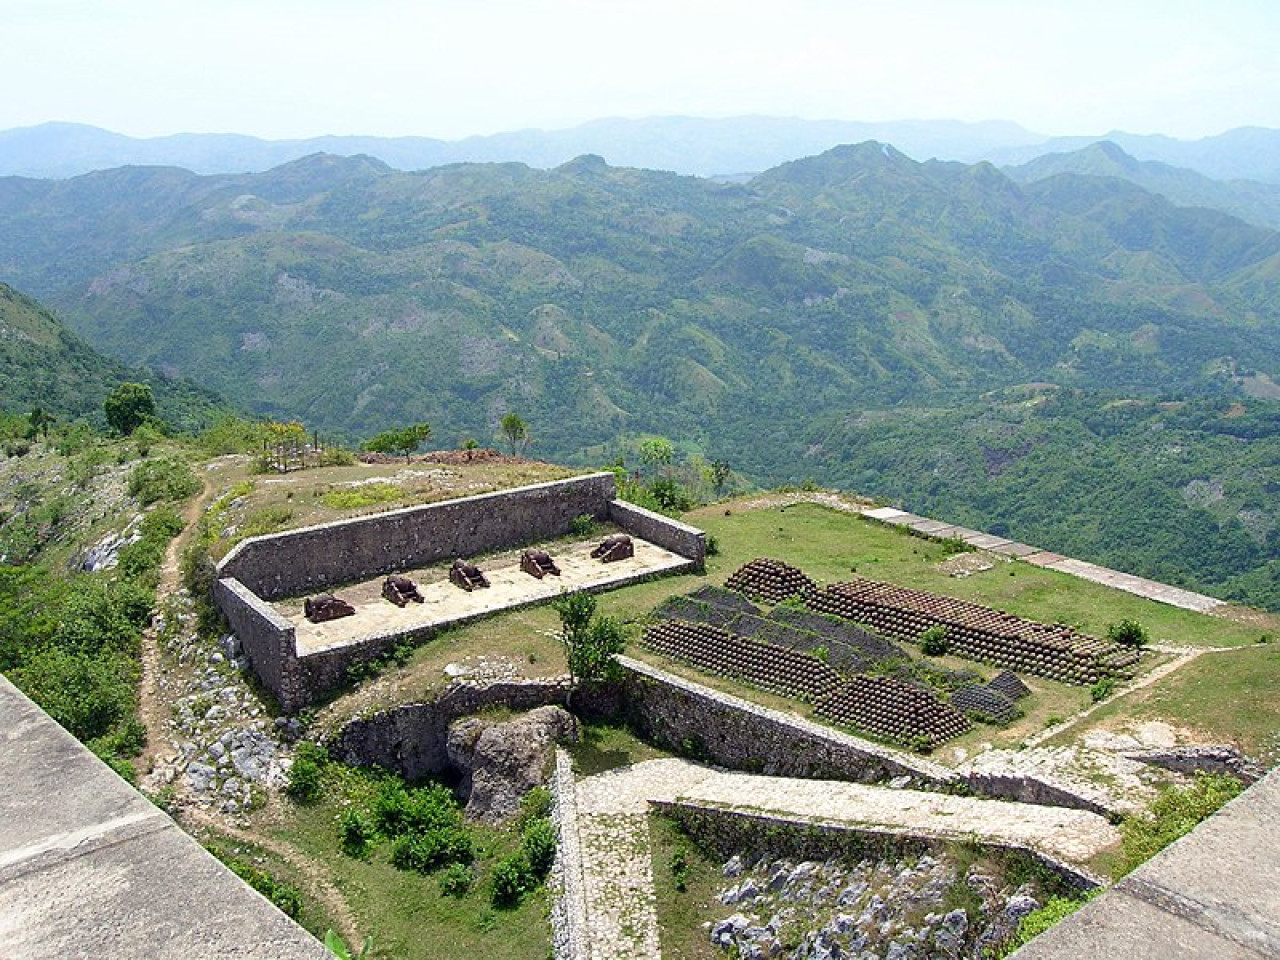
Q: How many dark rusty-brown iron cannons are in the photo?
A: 5